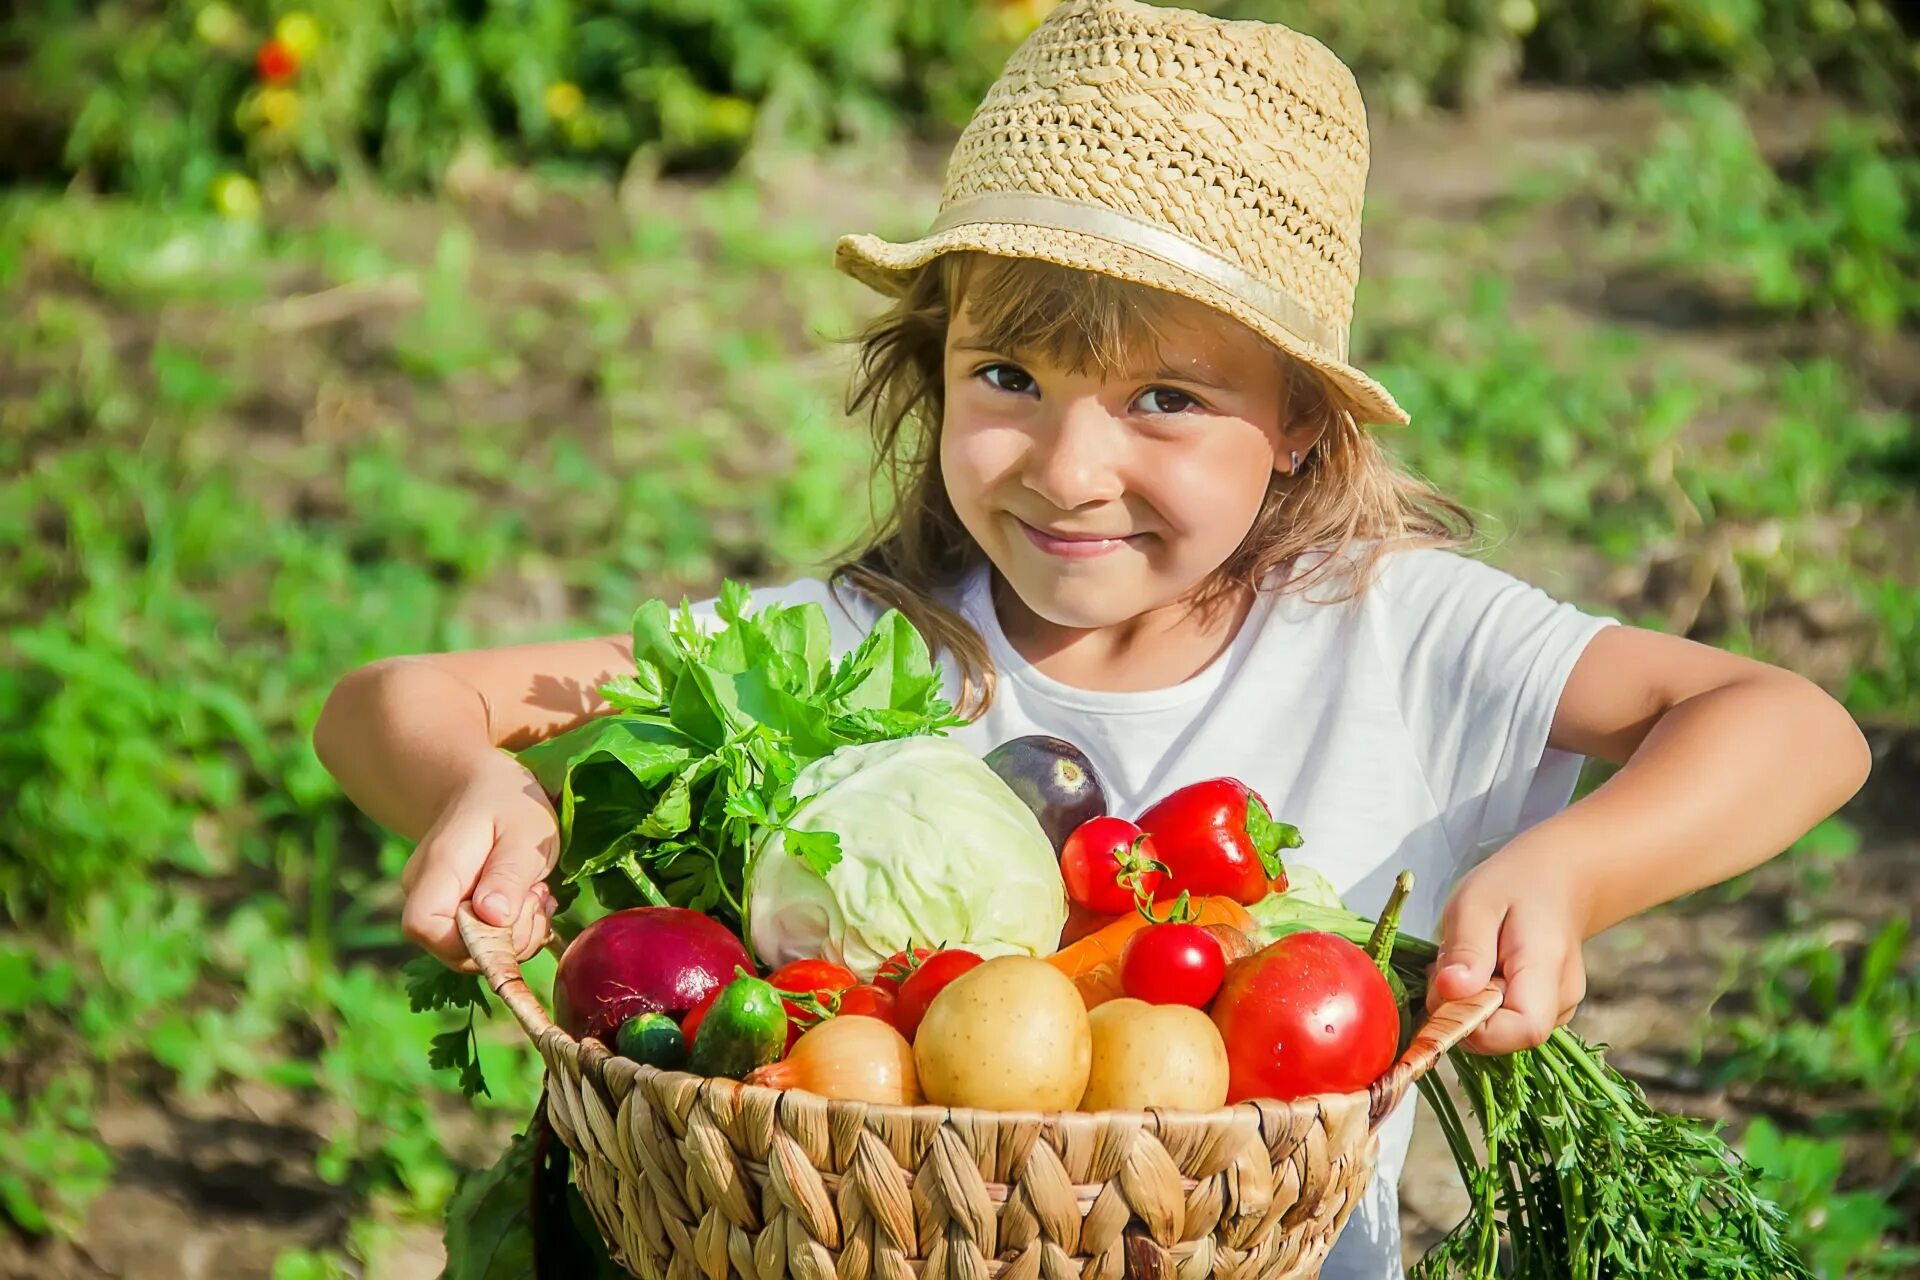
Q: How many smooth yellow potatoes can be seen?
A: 2